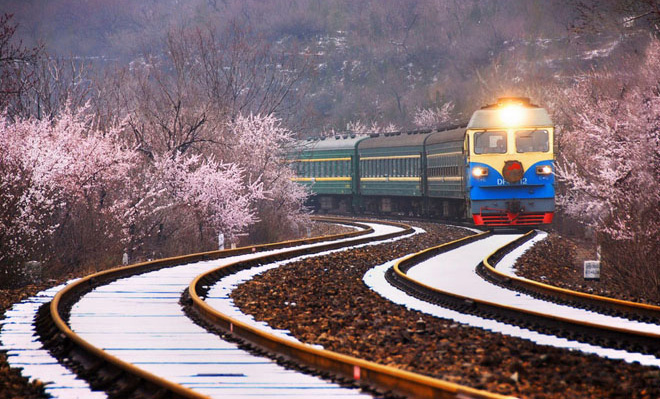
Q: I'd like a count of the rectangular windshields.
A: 2